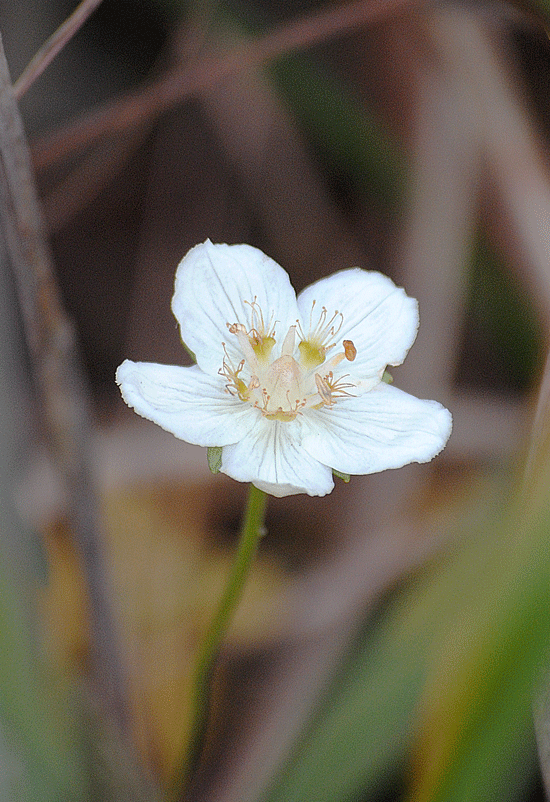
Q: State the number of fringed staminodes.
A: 5